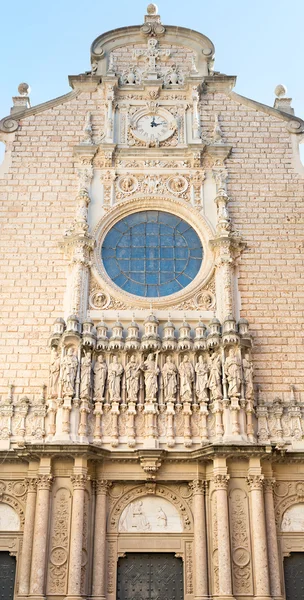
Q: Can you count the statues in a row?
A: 13